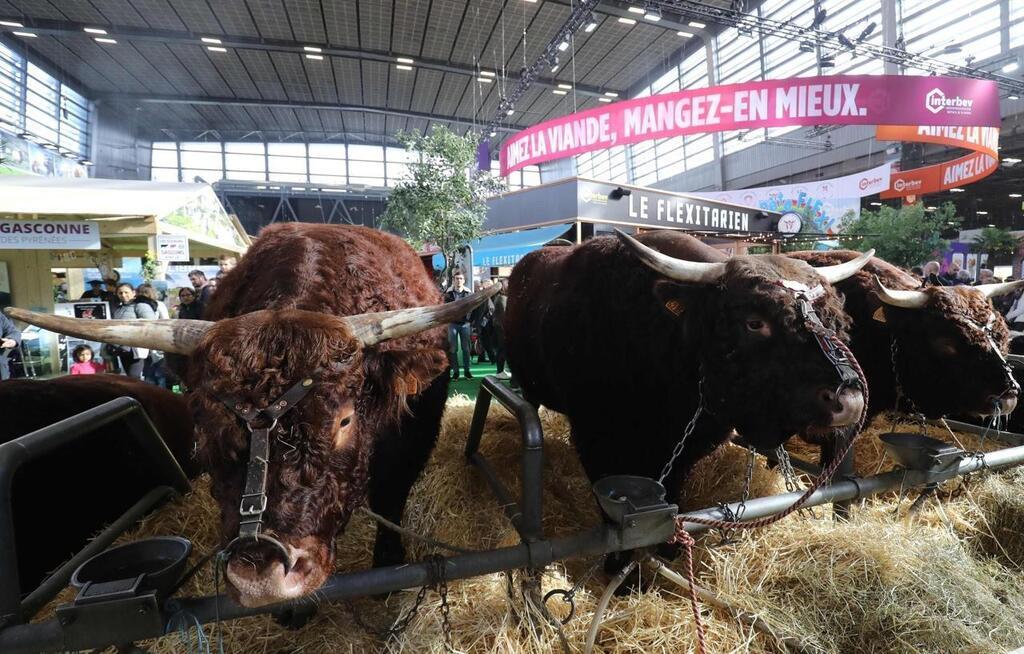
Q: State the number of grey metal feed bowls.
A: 3